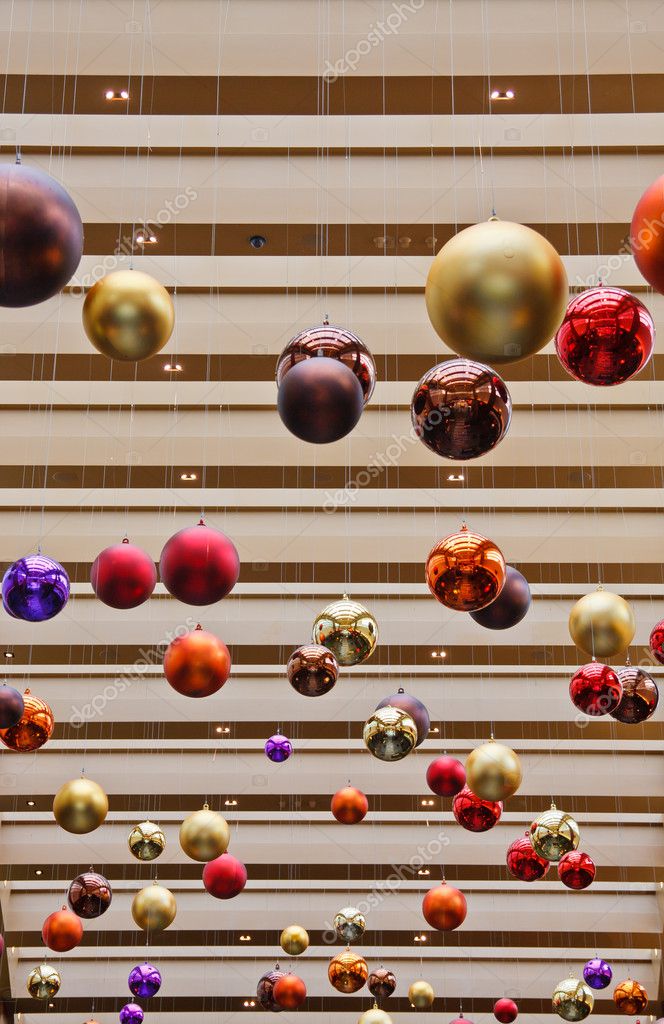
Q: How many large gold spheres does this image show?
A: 2